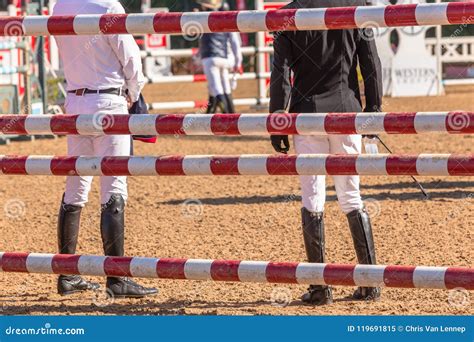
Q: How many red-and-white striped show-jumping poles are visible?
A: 4